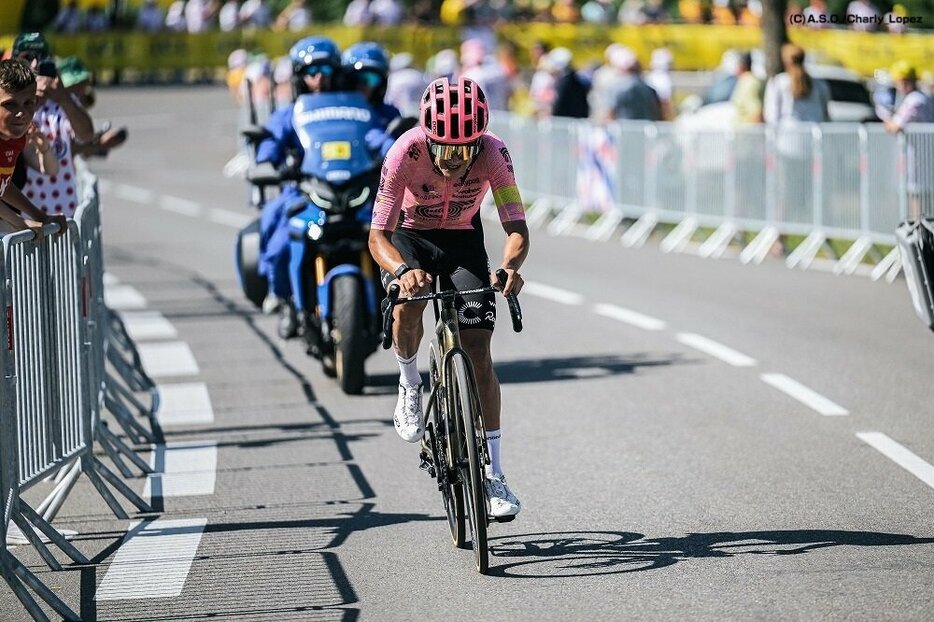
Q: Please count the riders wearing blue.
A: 2